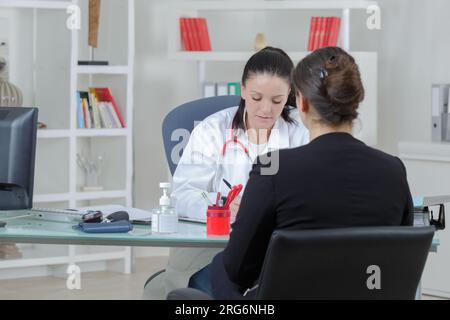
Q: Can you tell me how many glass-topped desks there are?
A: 1